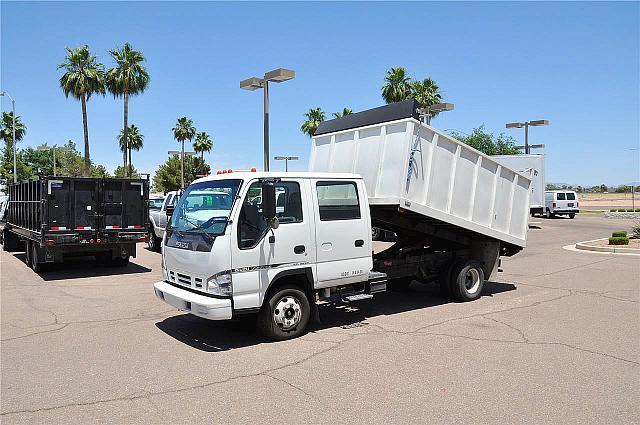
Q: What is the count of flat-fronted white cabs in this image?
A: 1